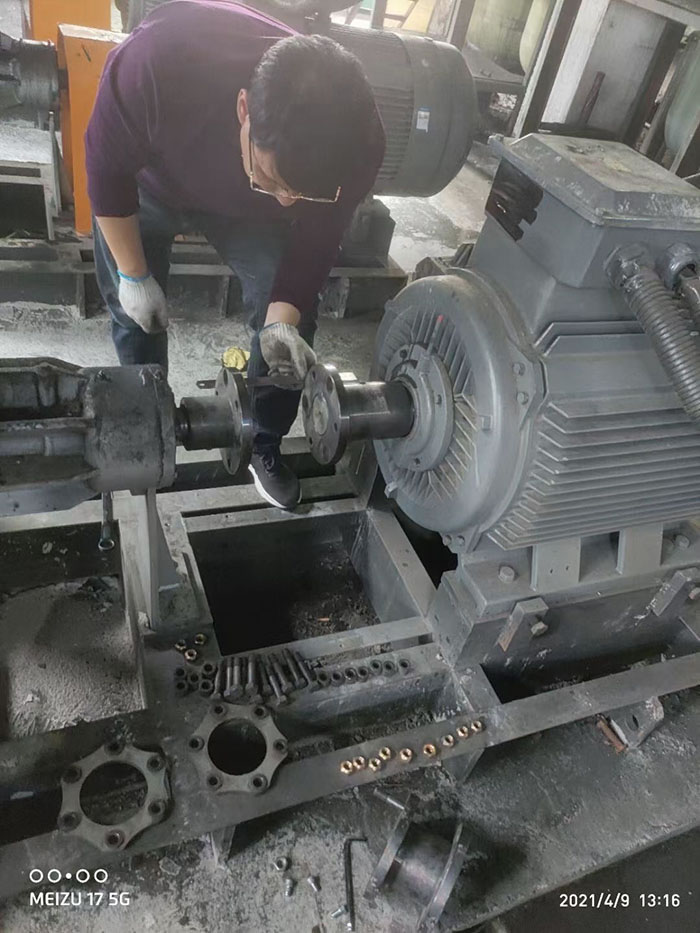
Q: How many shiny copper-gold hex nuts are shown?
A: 12